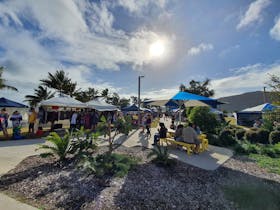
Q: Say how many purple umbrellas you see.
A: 0